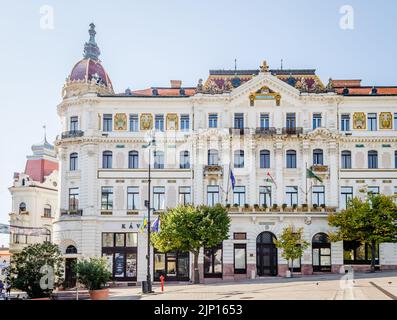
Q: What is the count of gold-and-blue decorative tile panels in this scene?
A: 5